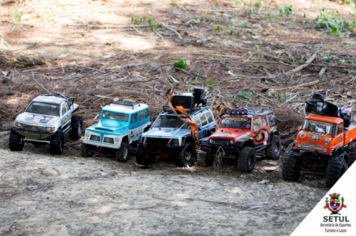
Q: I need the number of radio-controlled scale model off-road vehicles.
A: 5